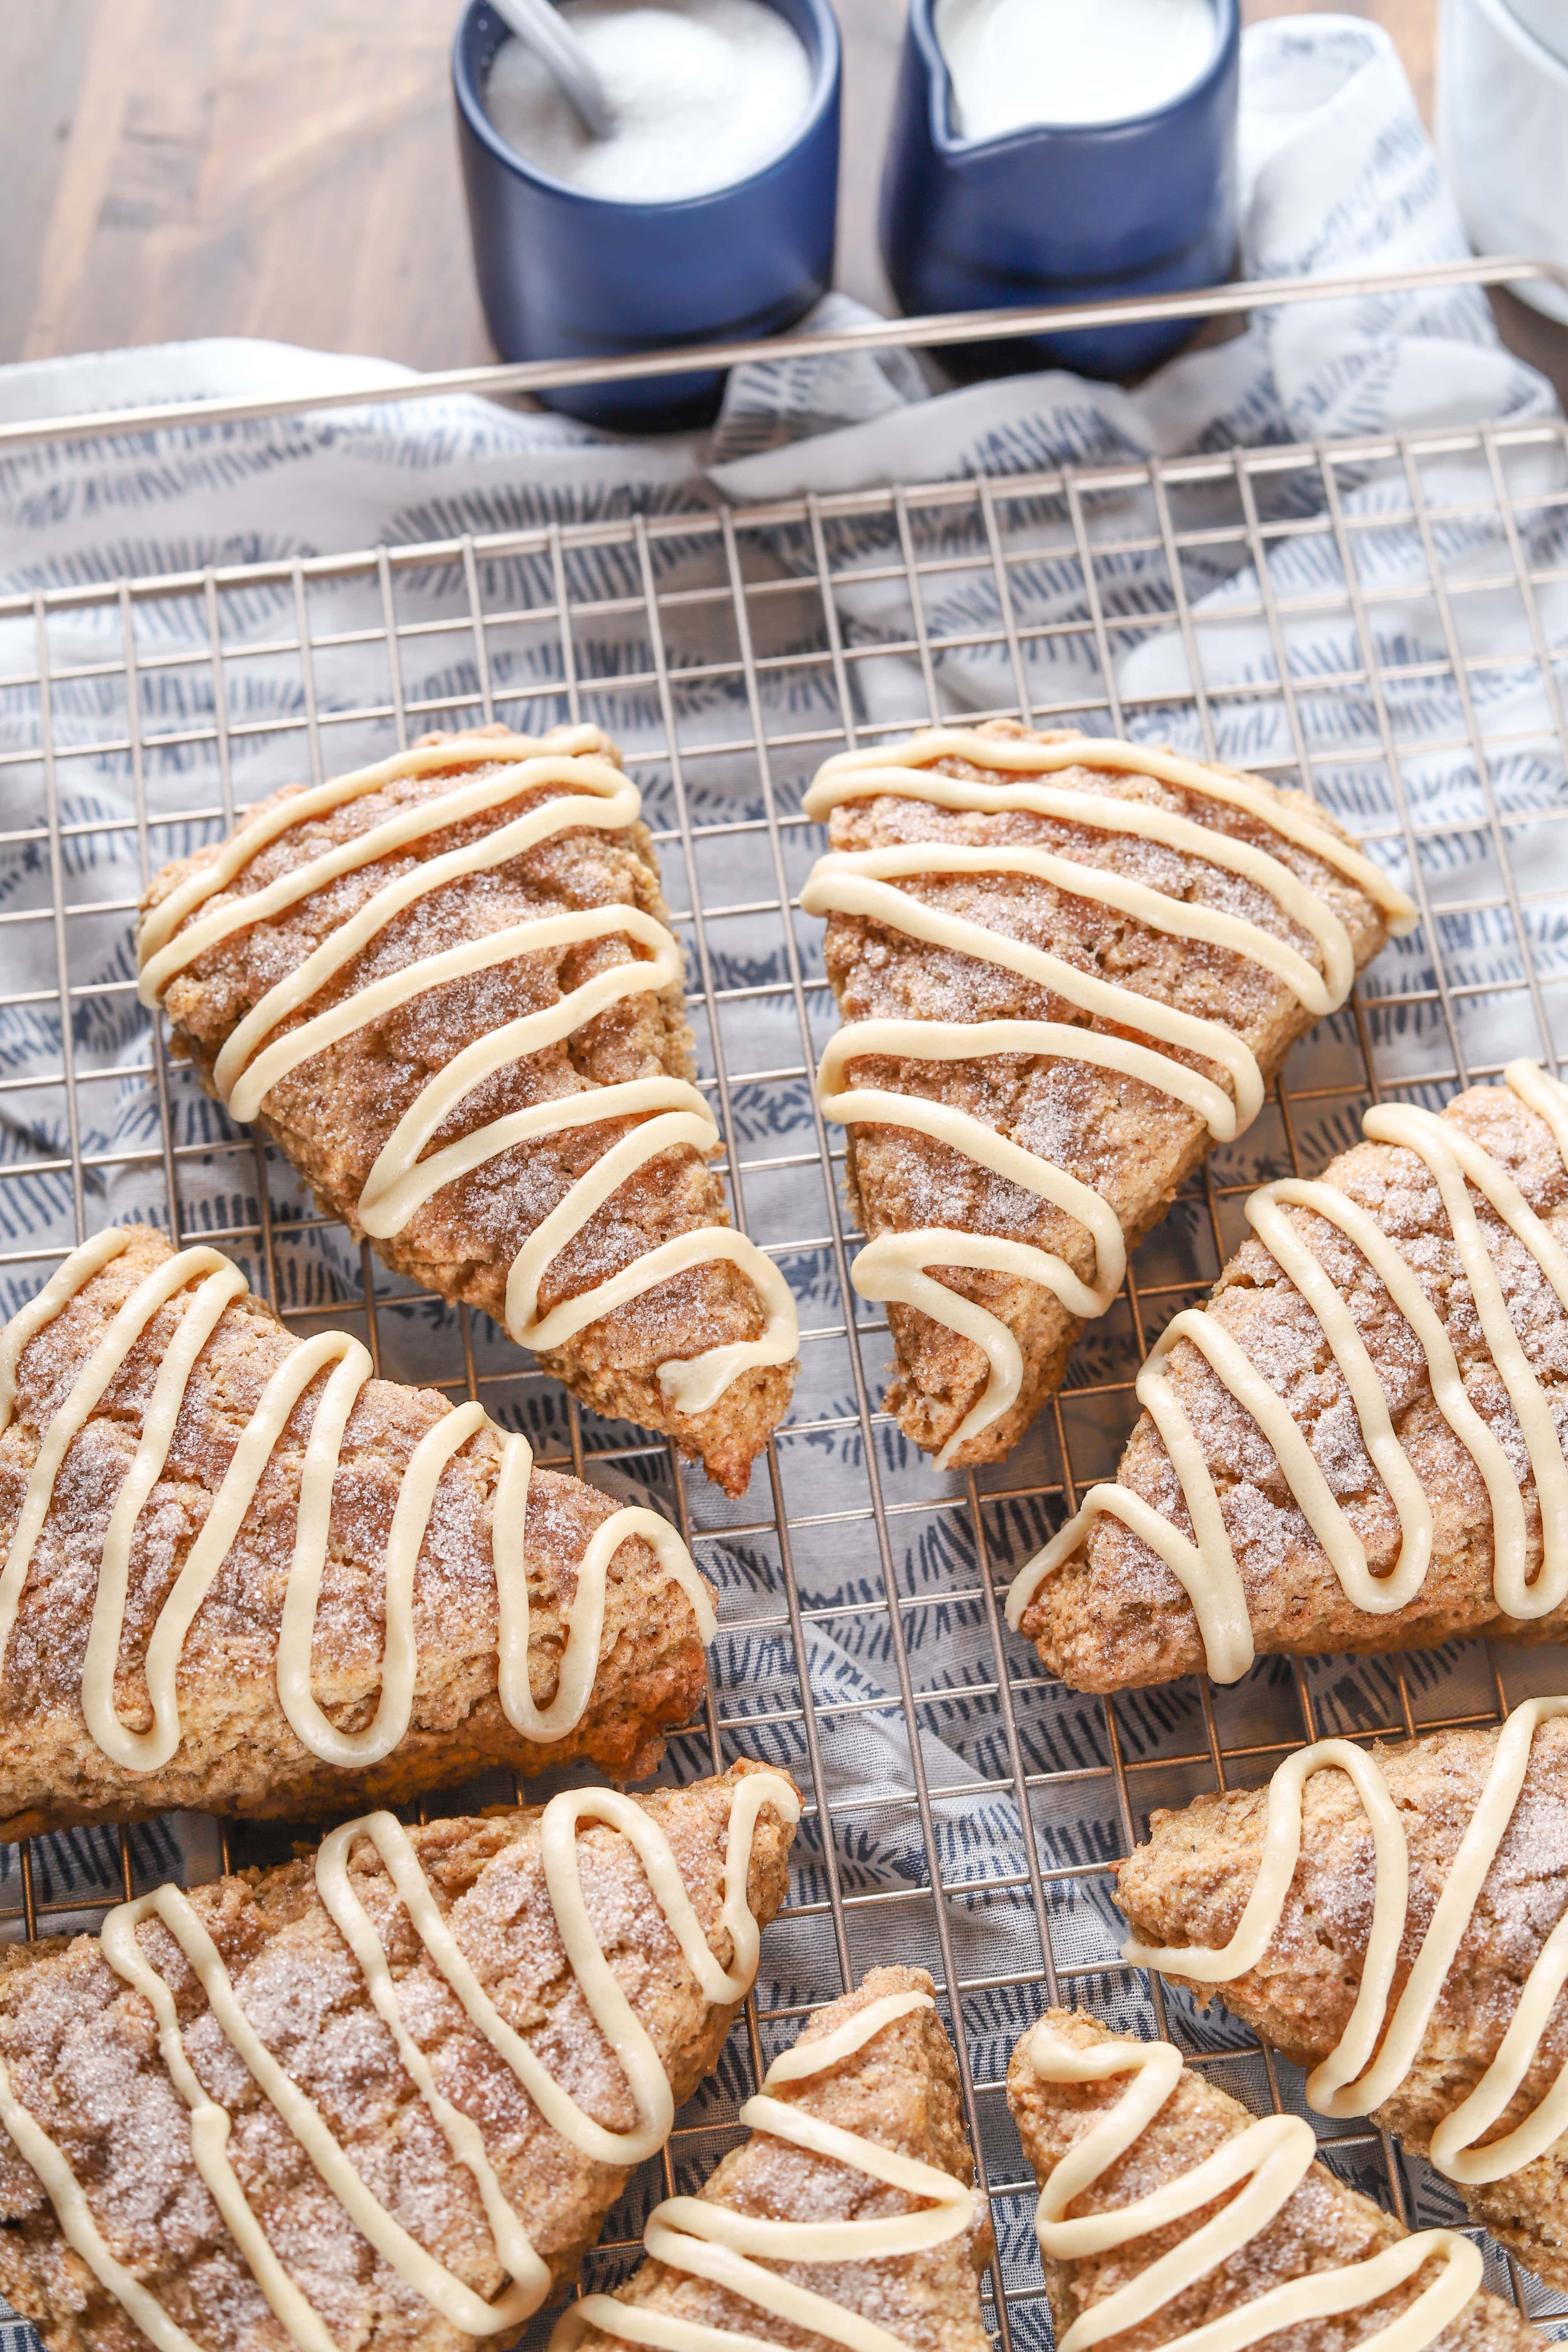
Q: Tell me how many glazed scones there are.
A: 8